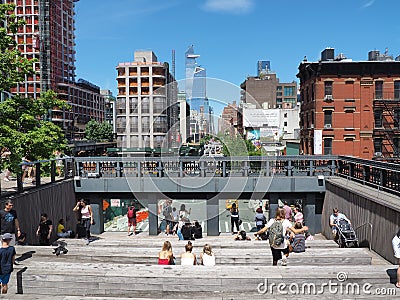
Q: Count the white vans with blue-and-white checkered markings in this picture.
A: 0